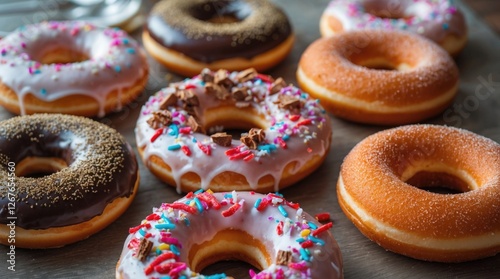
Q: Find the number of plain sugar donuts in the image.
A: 2